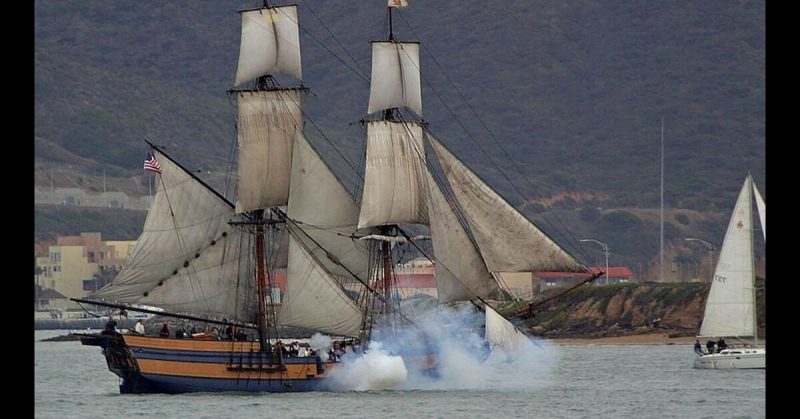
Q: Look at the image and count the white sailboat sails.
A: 2